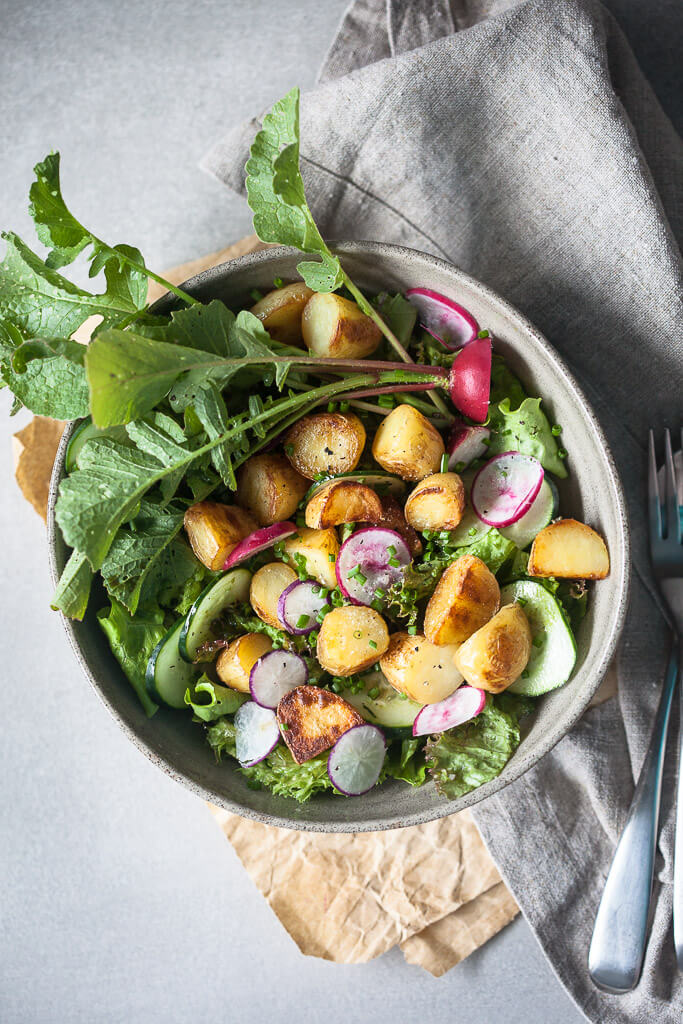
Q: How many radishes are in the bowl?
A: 11